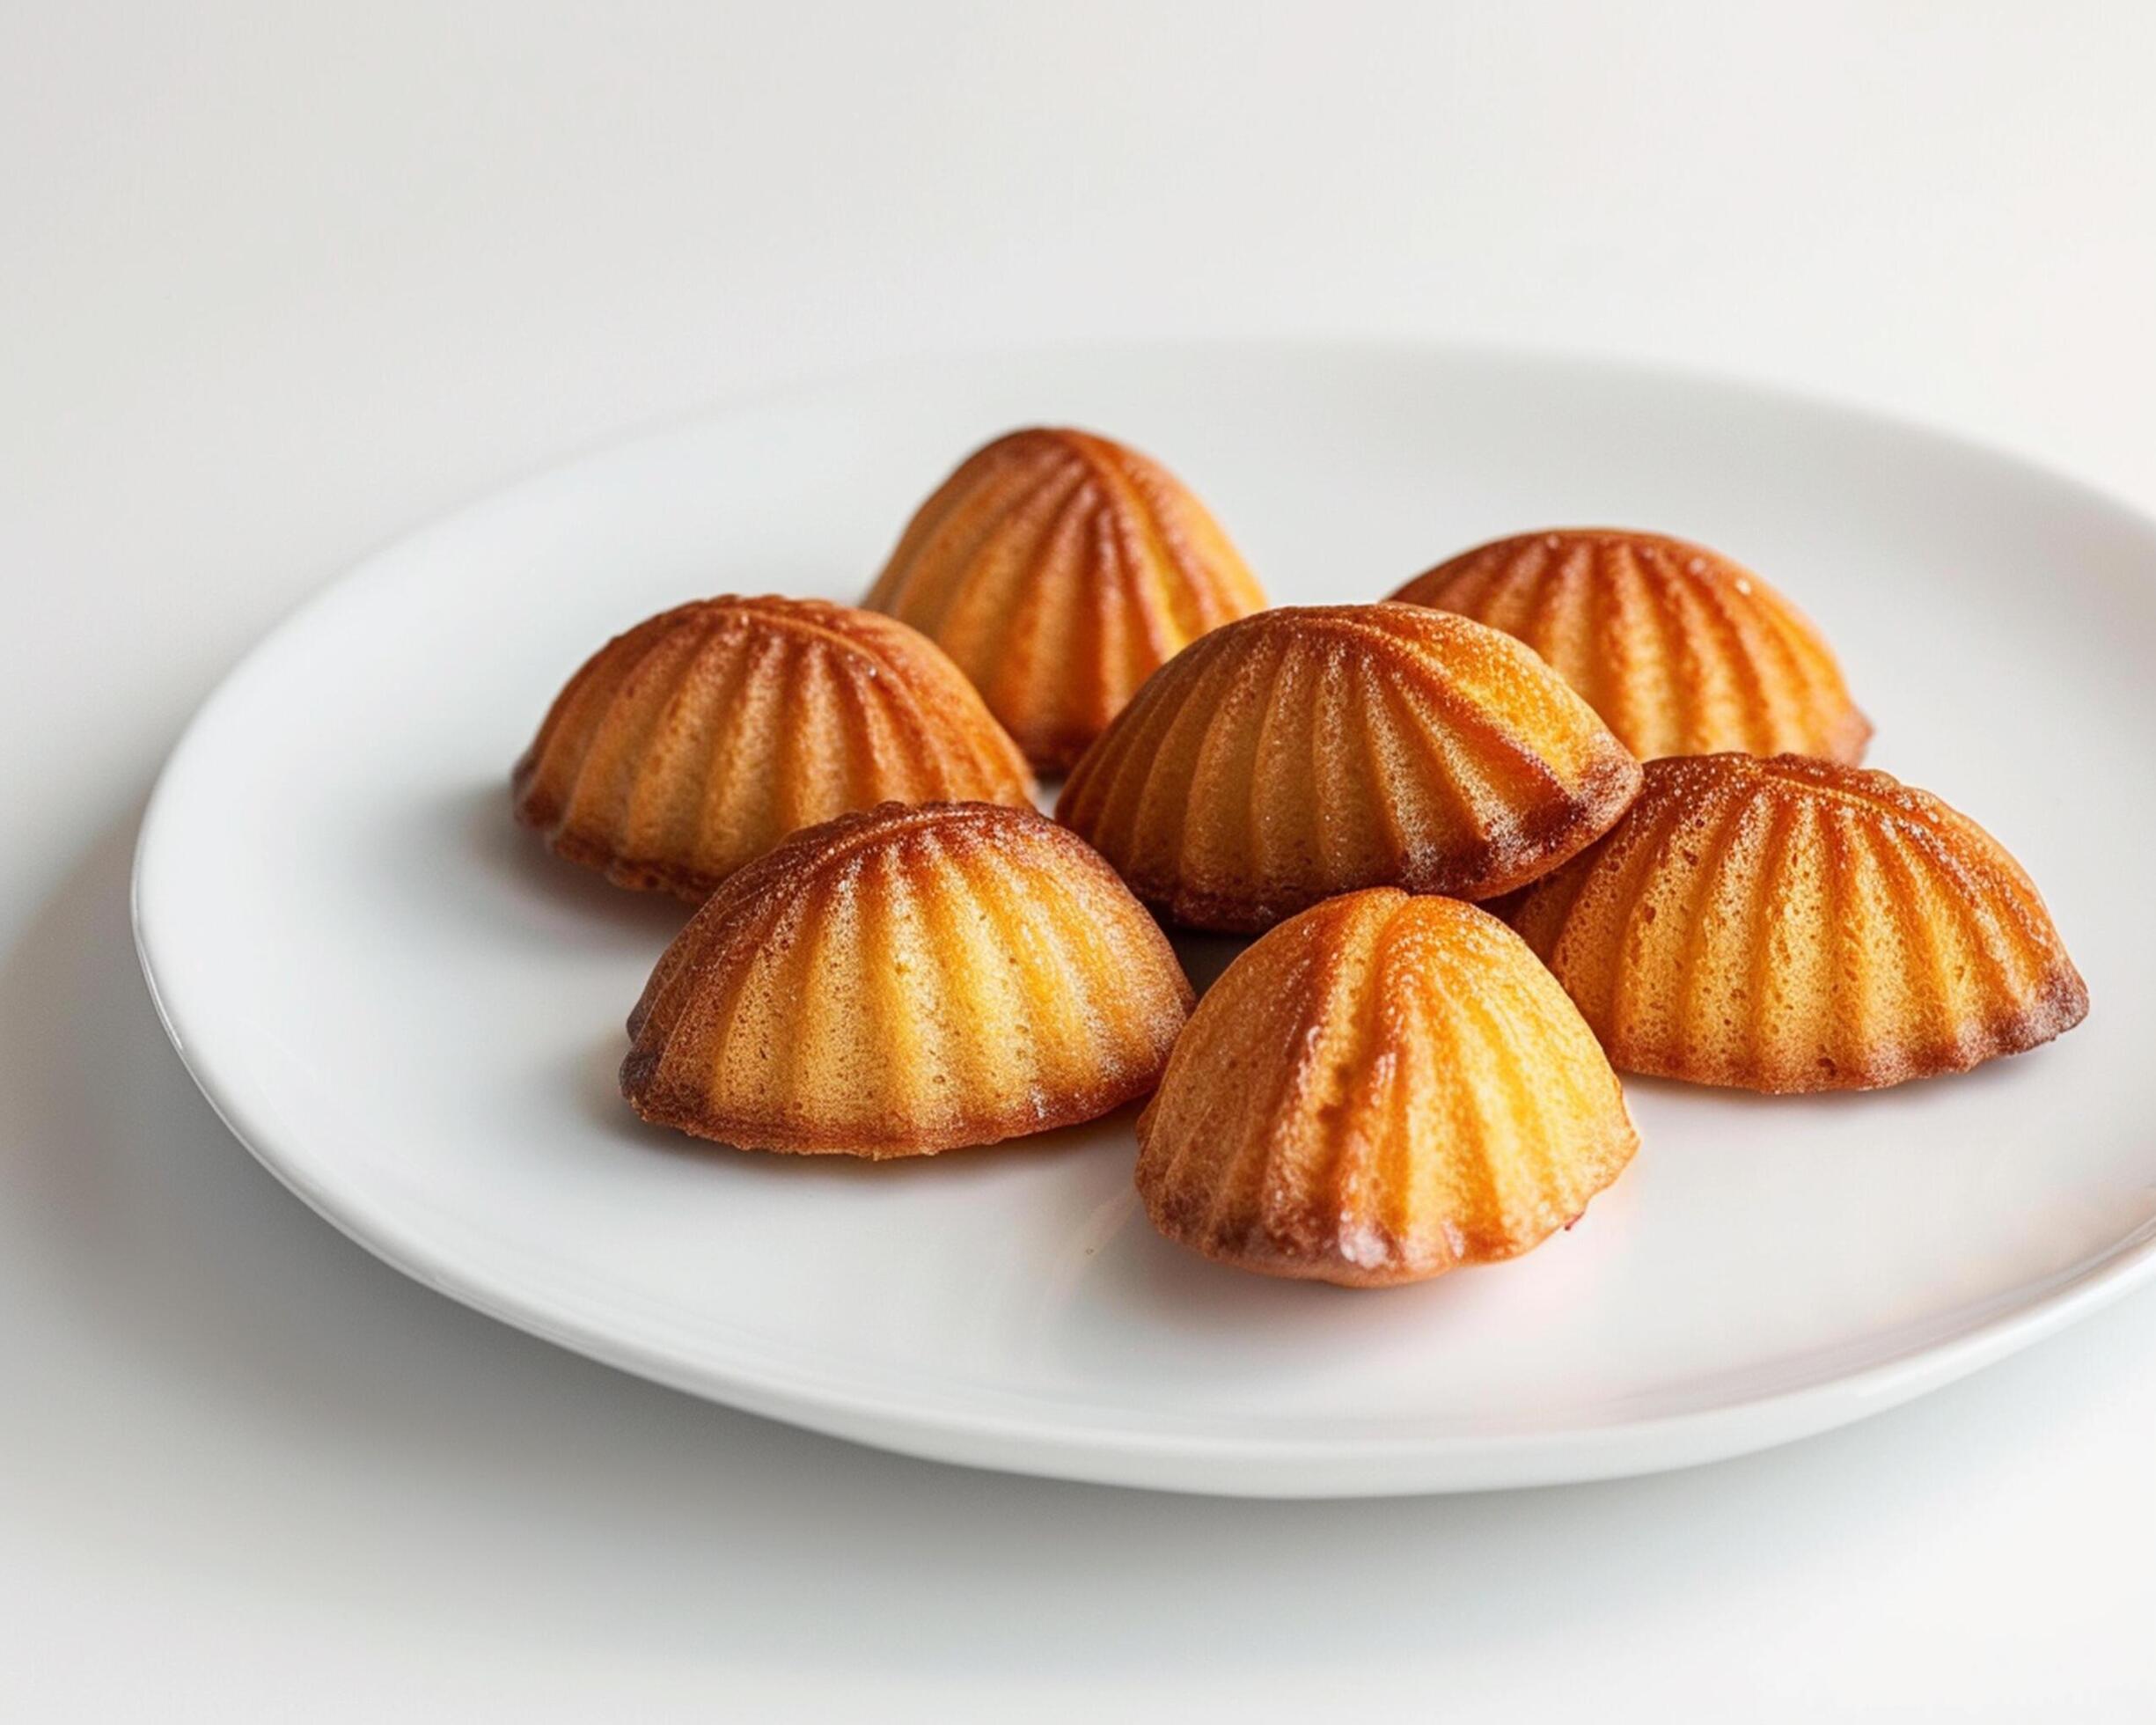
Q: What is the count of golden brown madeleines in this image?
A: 7